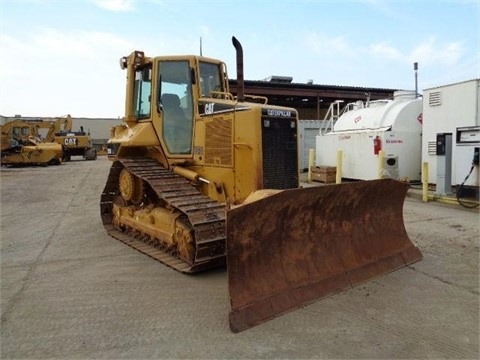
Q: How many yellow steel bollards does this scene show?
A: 4